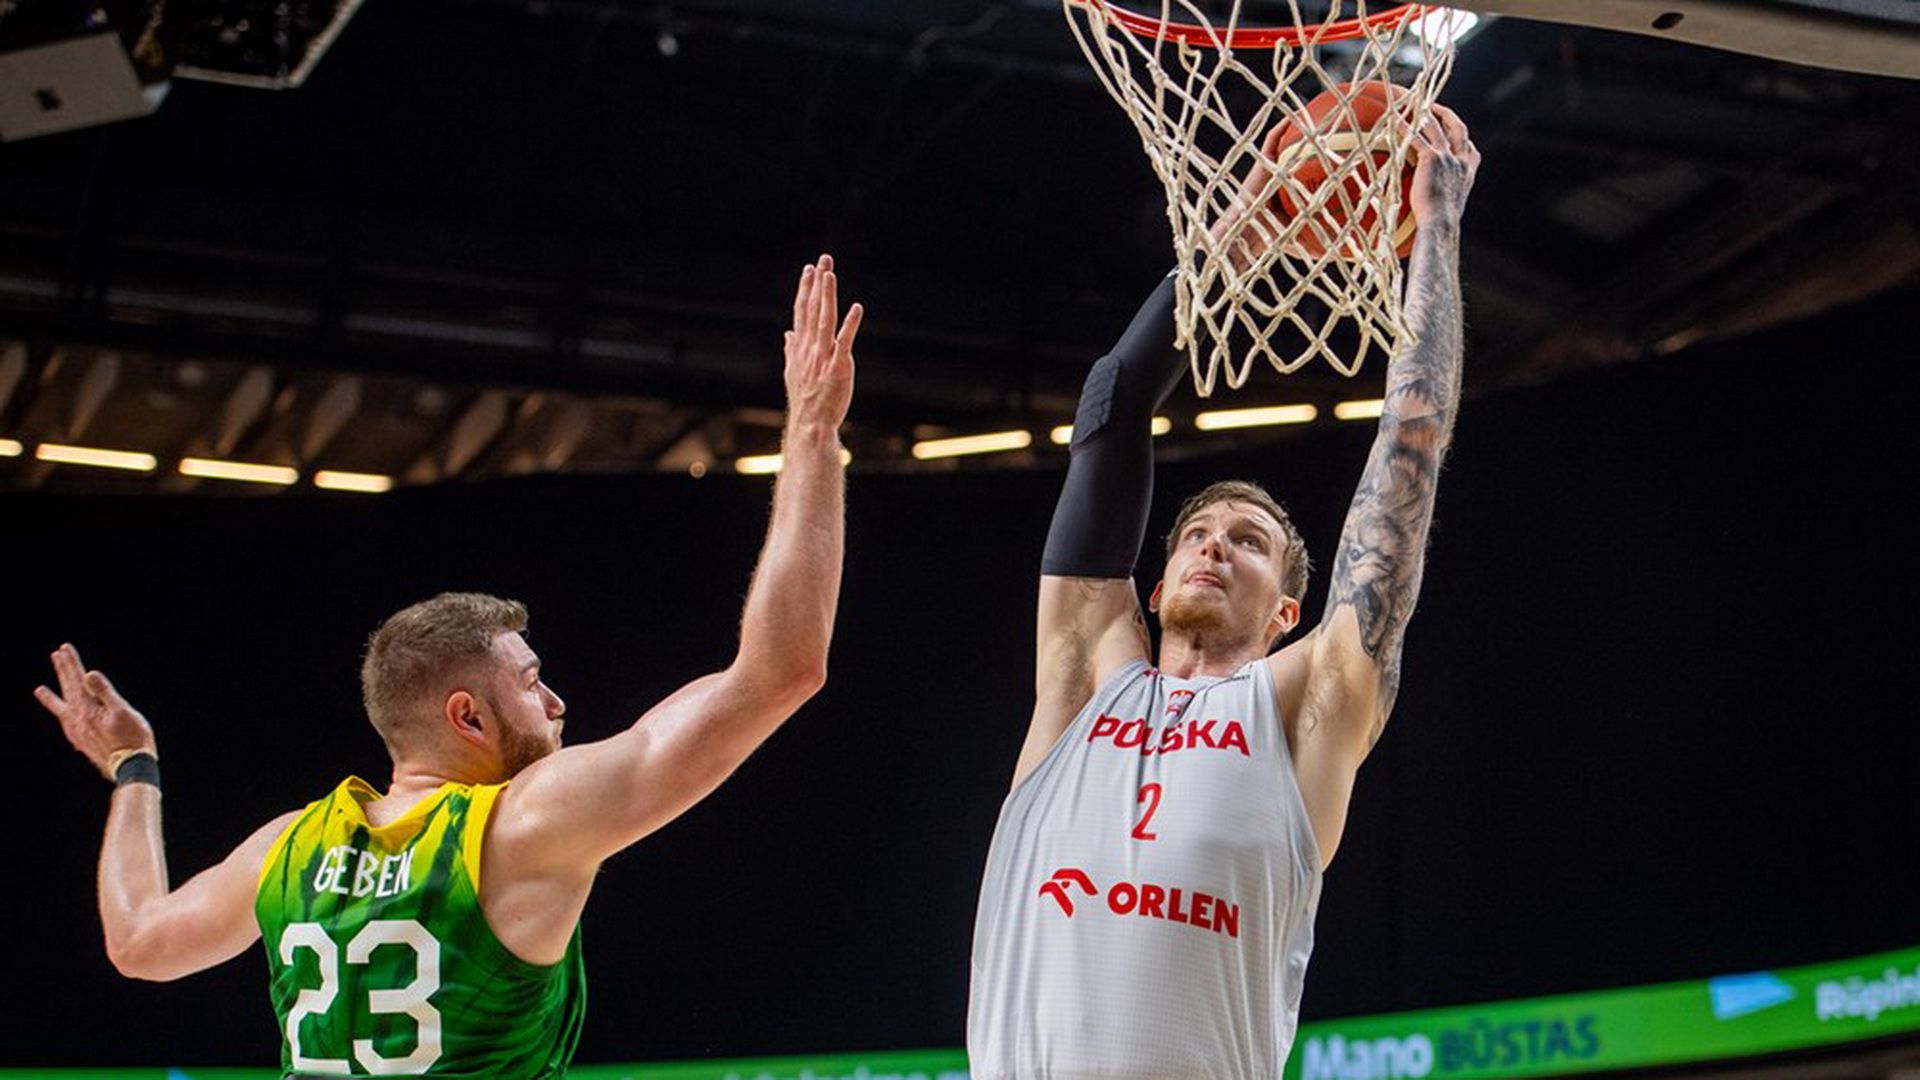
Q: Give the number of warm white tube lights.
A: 9